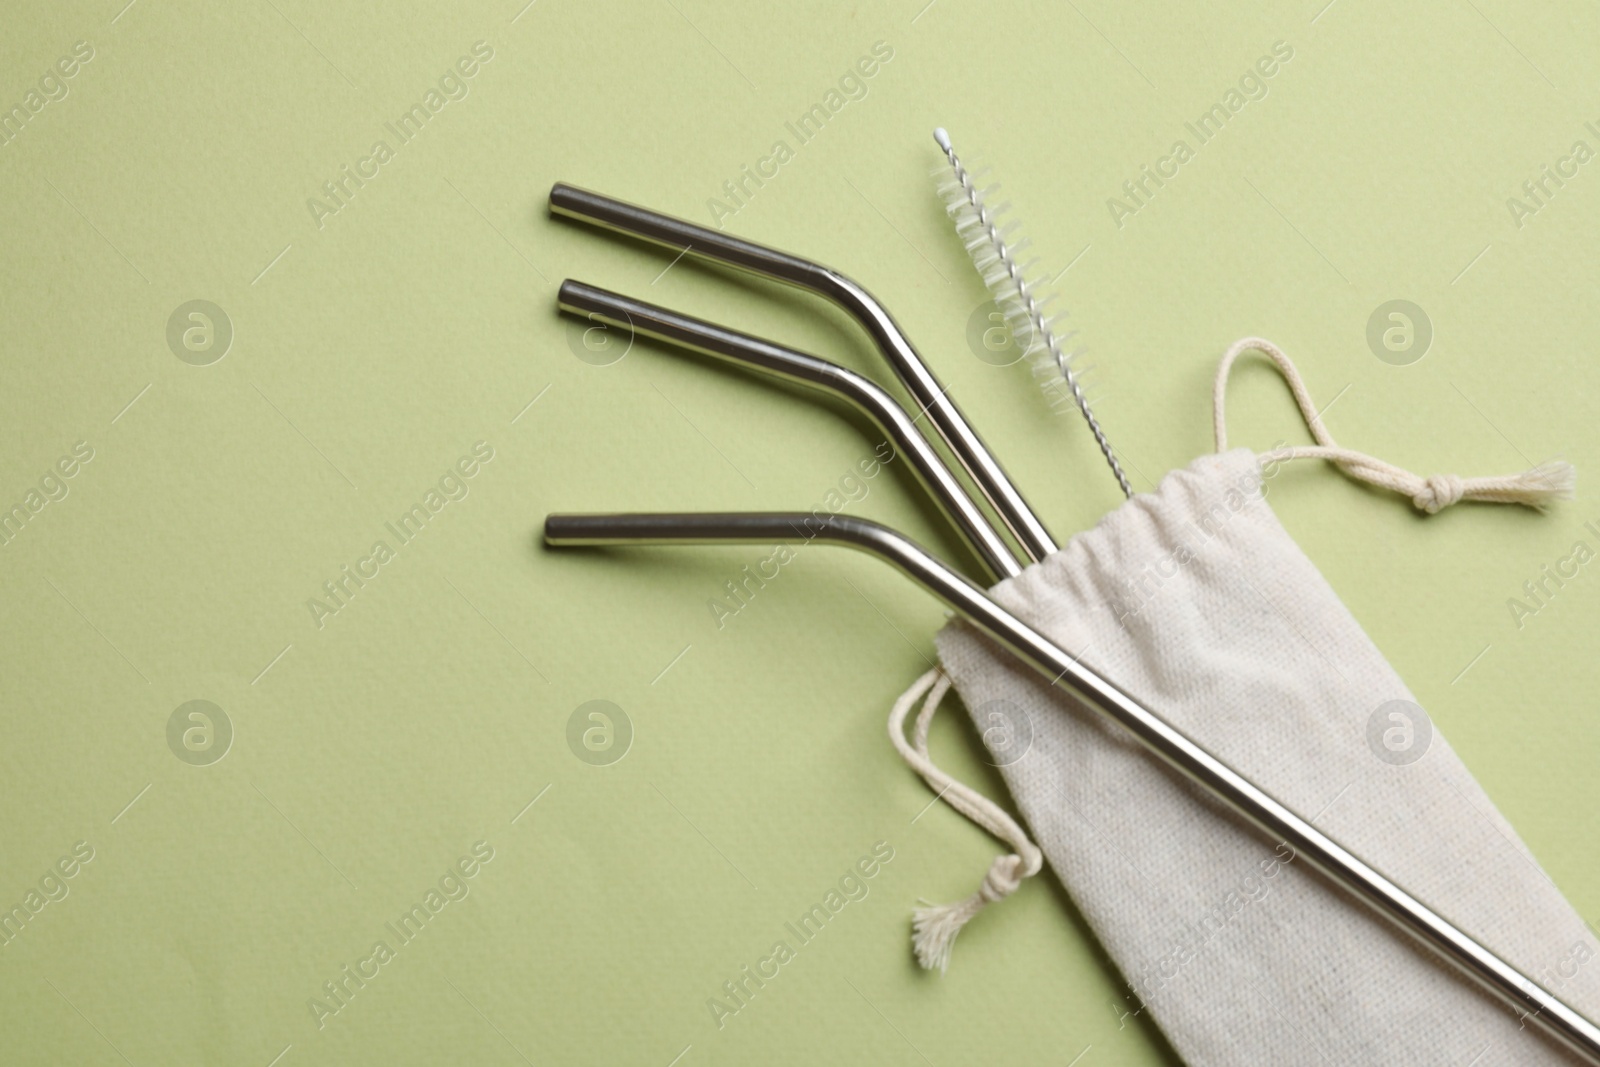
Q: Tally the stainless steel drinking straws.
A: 3